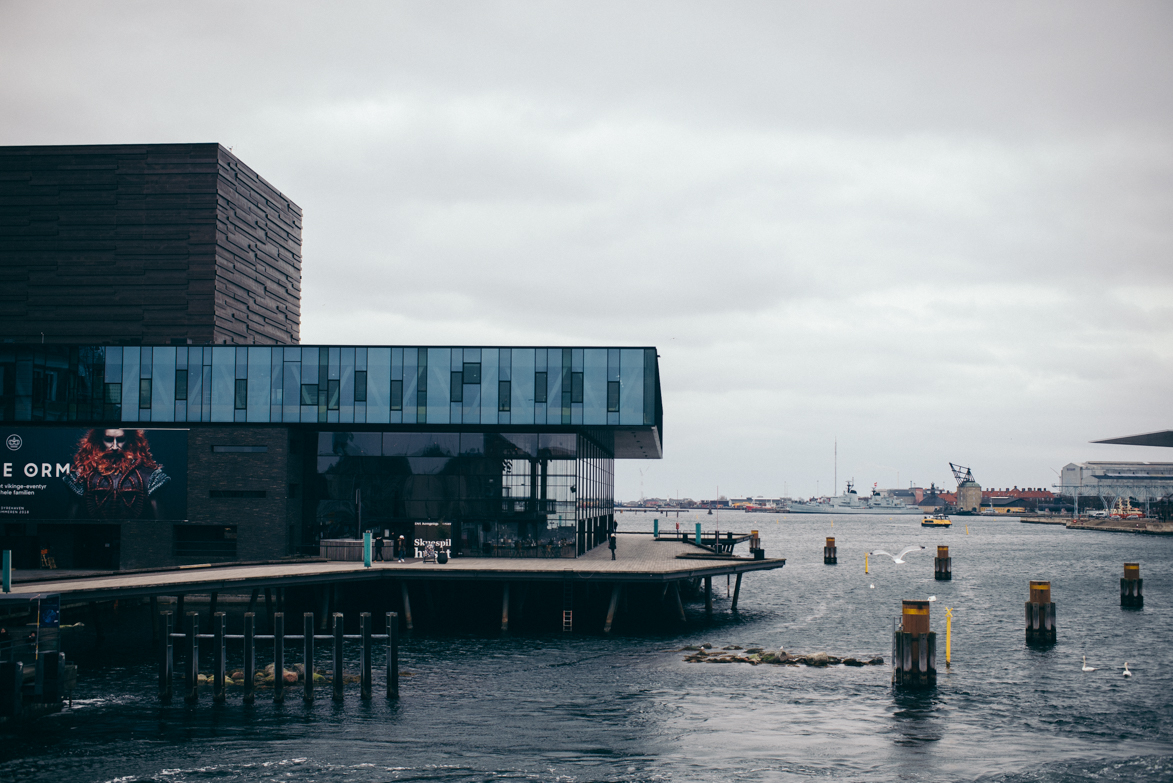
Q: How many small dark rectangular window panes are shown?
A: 14